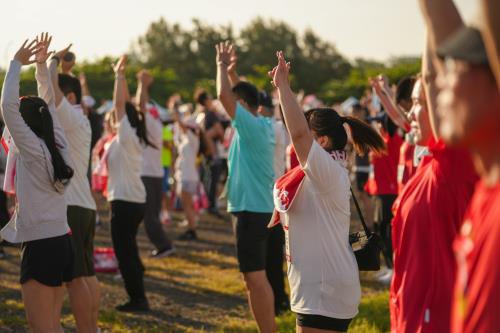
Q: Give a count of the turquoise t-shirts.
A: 1